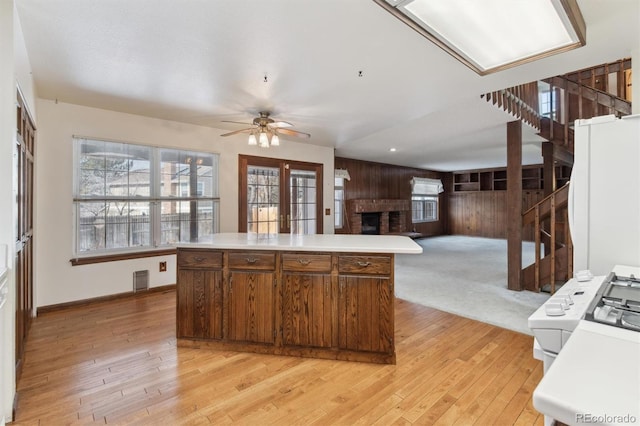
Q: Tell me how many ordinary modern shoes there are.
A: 0